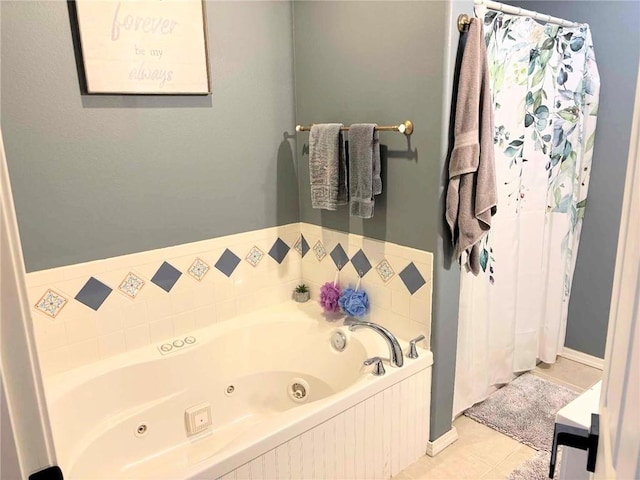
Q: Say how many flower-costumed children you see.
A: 0